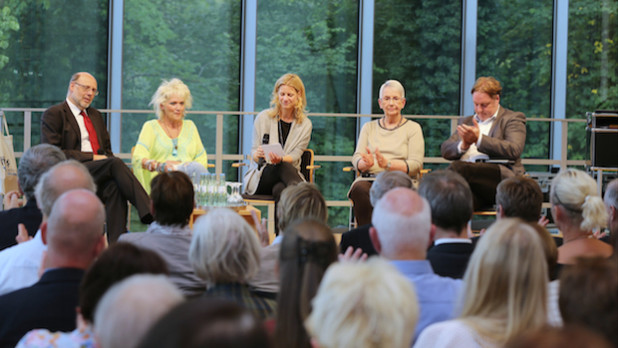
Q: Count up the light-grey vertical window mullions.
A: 5